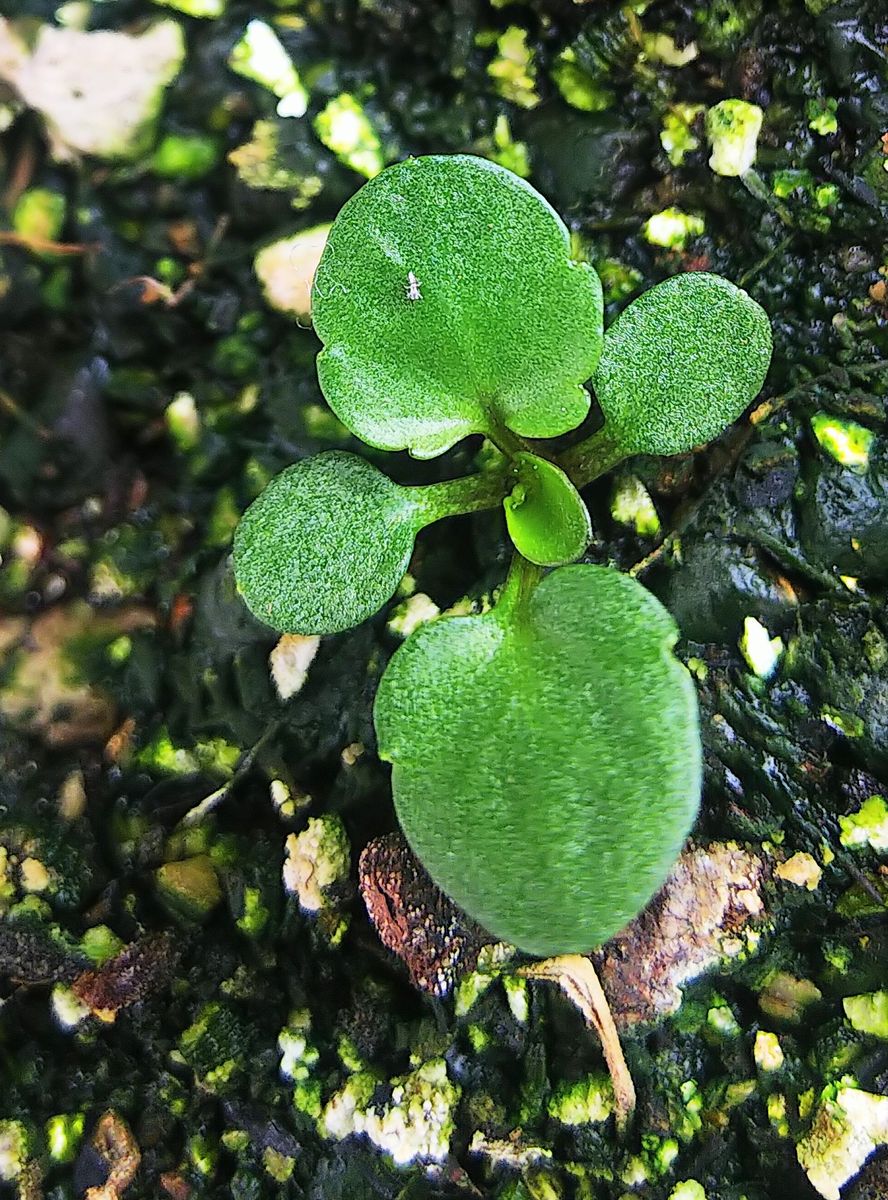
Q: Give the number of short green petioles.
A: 4